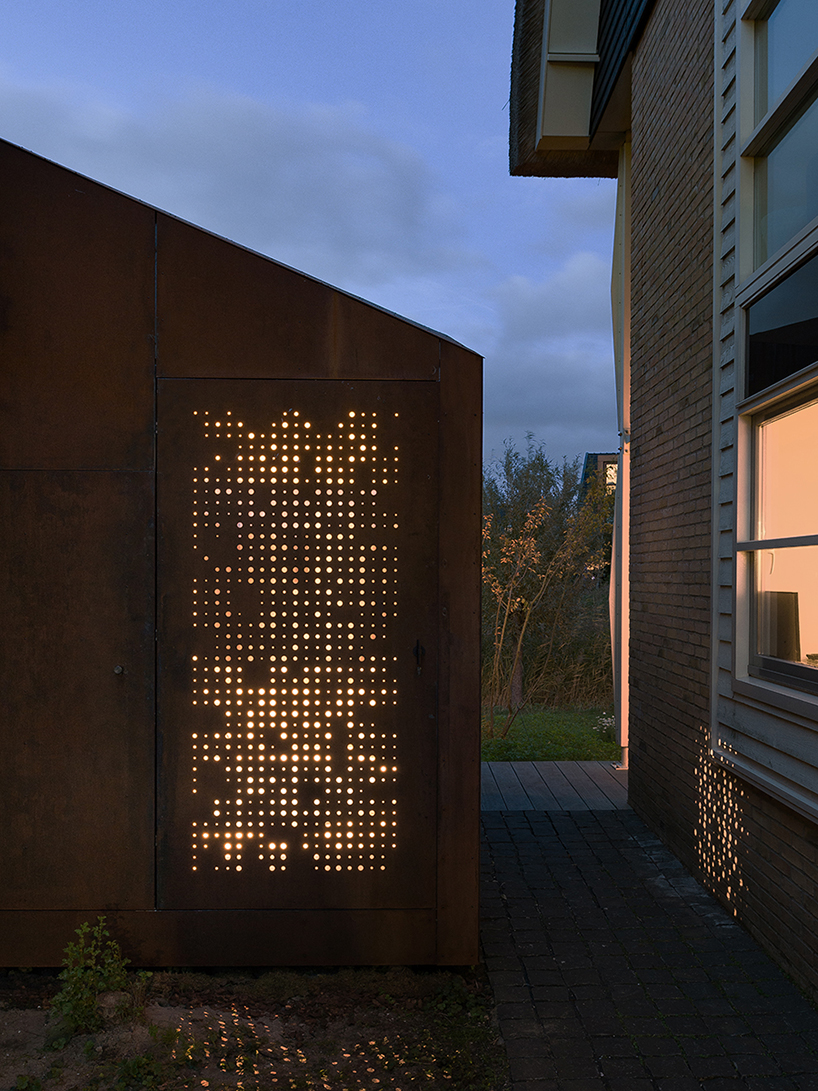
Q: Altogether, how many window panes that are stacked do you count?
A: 5